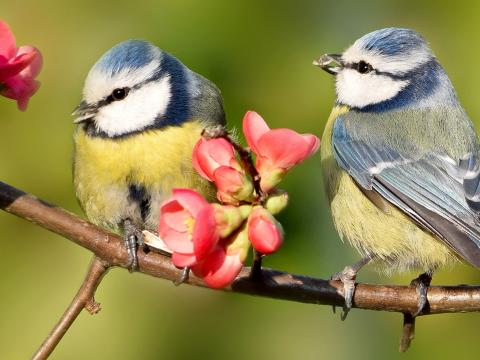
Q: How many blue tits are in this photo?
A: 2